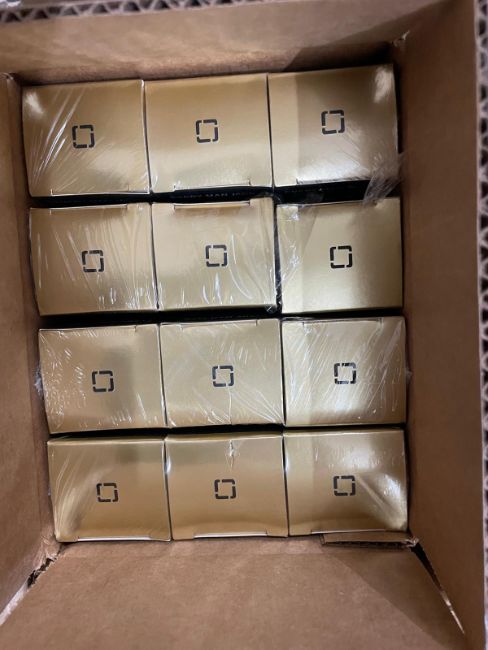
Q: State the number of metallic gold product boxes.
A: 12